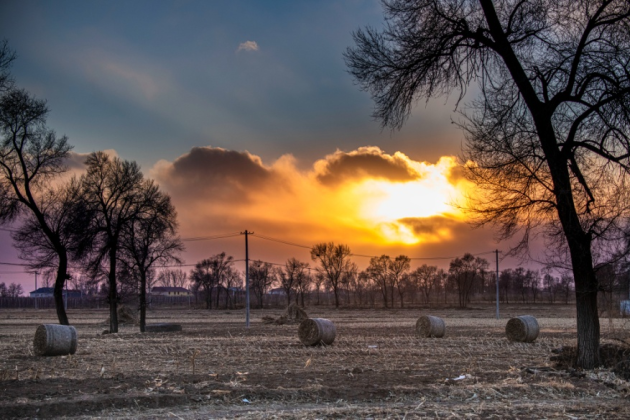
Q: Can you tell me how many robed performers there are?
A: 0